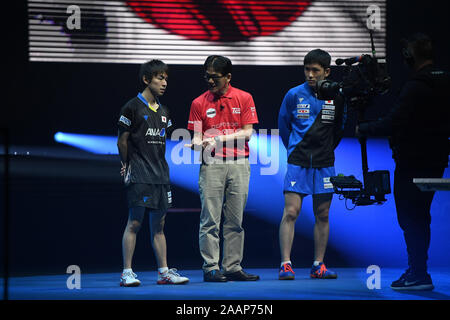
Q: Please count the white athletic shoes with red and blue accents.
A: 2